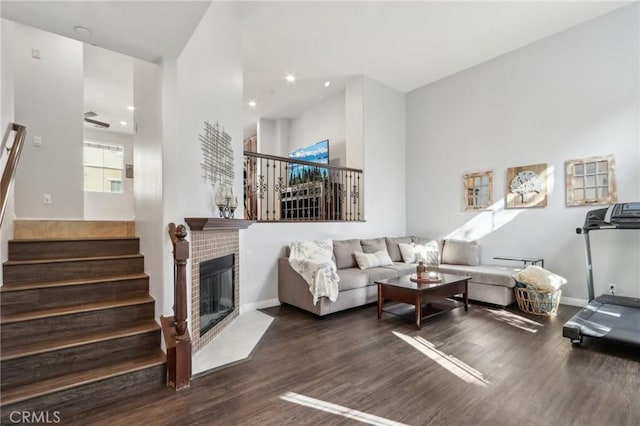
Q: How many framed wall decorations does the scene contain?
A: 3